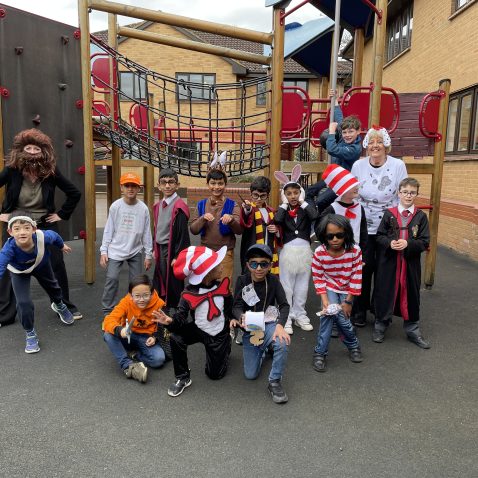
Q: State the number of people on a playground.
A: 15